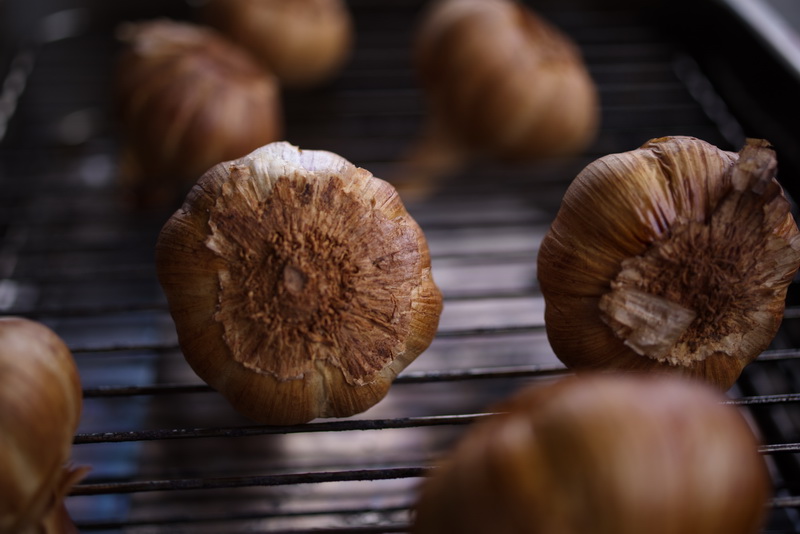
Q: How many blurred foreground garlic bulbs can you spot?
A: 2